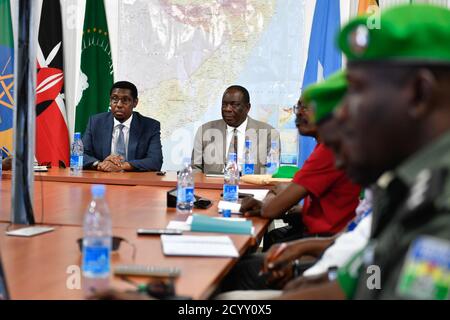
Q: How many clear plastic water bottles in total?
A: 6